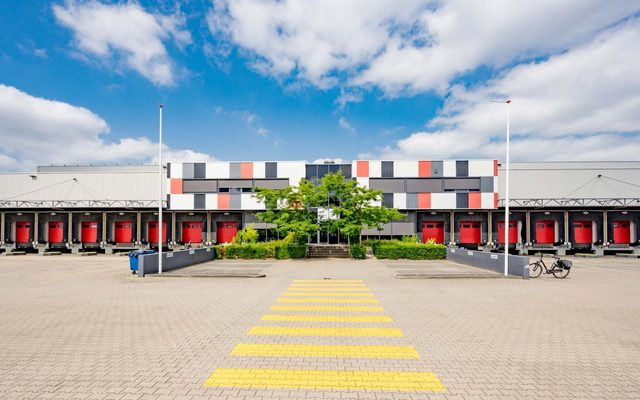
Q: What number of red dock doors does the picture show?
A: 13